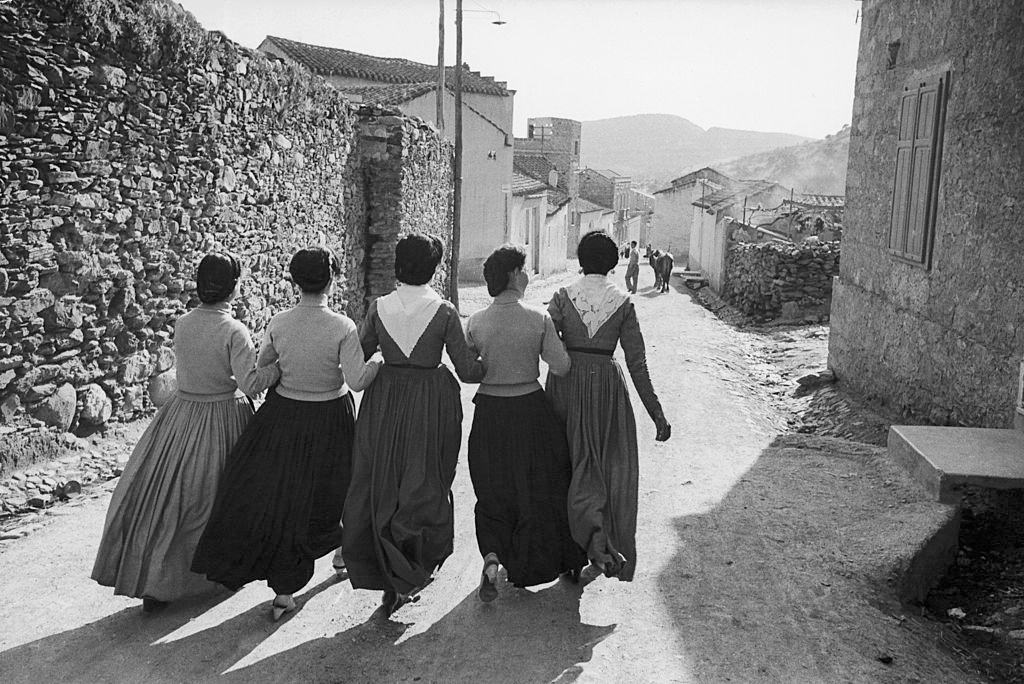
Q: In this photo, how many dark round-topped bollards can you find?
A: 0